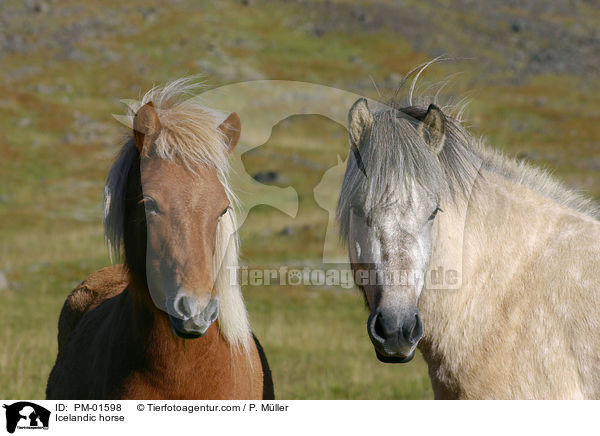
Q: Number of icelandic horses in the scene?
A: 2